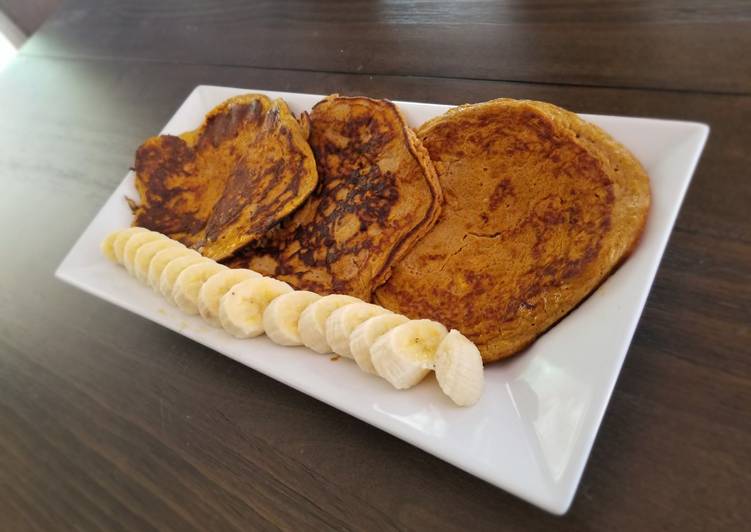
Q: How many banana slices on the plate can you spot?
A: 15